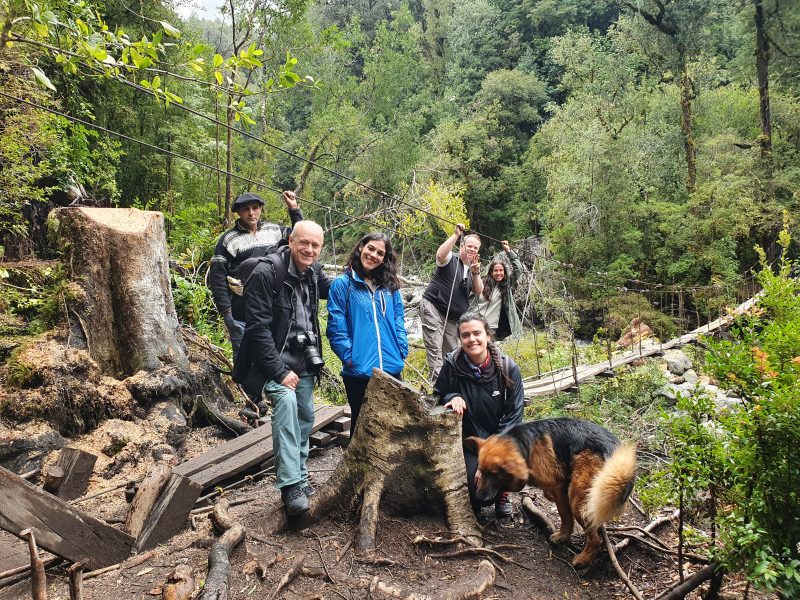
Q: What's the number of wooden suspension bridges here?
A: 1